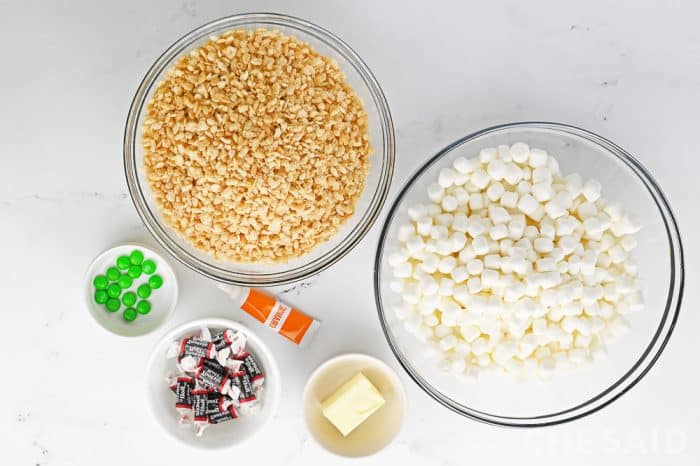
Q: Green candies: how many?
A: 15